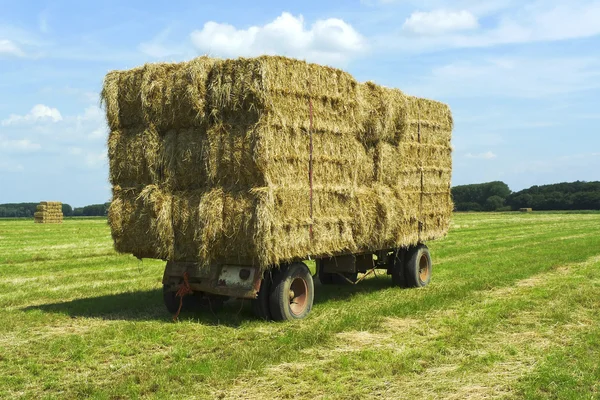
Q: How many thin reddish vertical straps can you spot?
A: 2